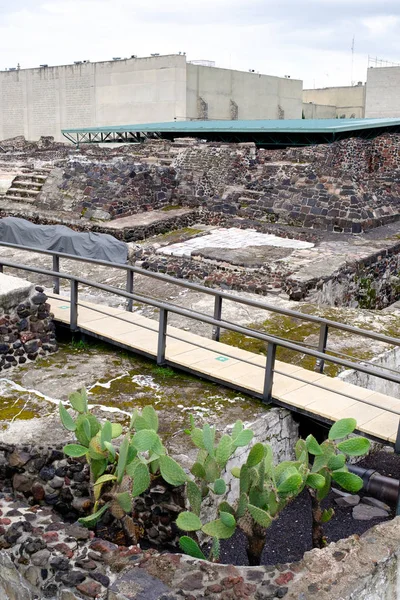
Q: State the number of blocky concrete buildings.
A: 3